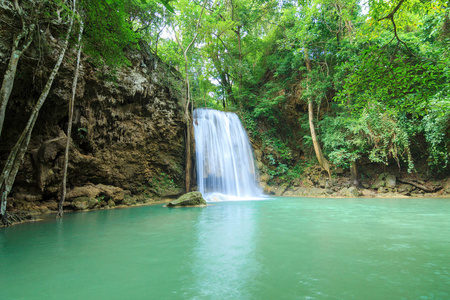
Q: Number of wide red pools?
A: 0